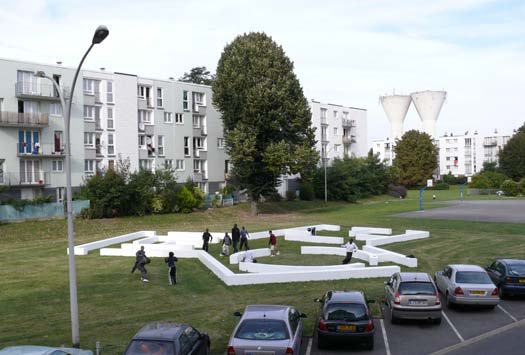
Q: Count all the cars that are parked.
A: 7